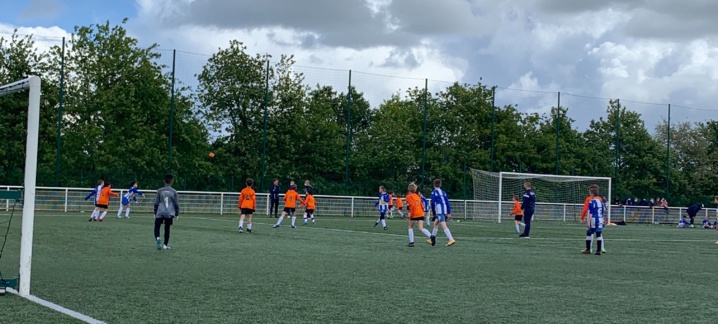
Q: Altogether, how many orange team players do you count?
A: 9